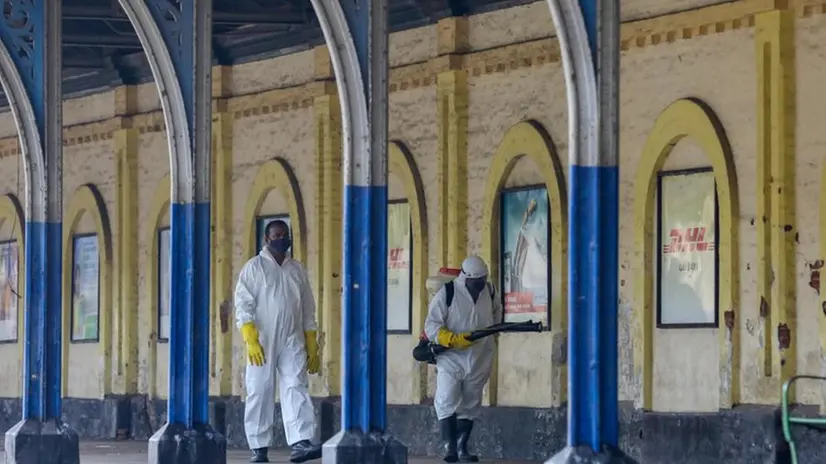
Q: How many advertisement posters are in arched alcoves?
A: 7